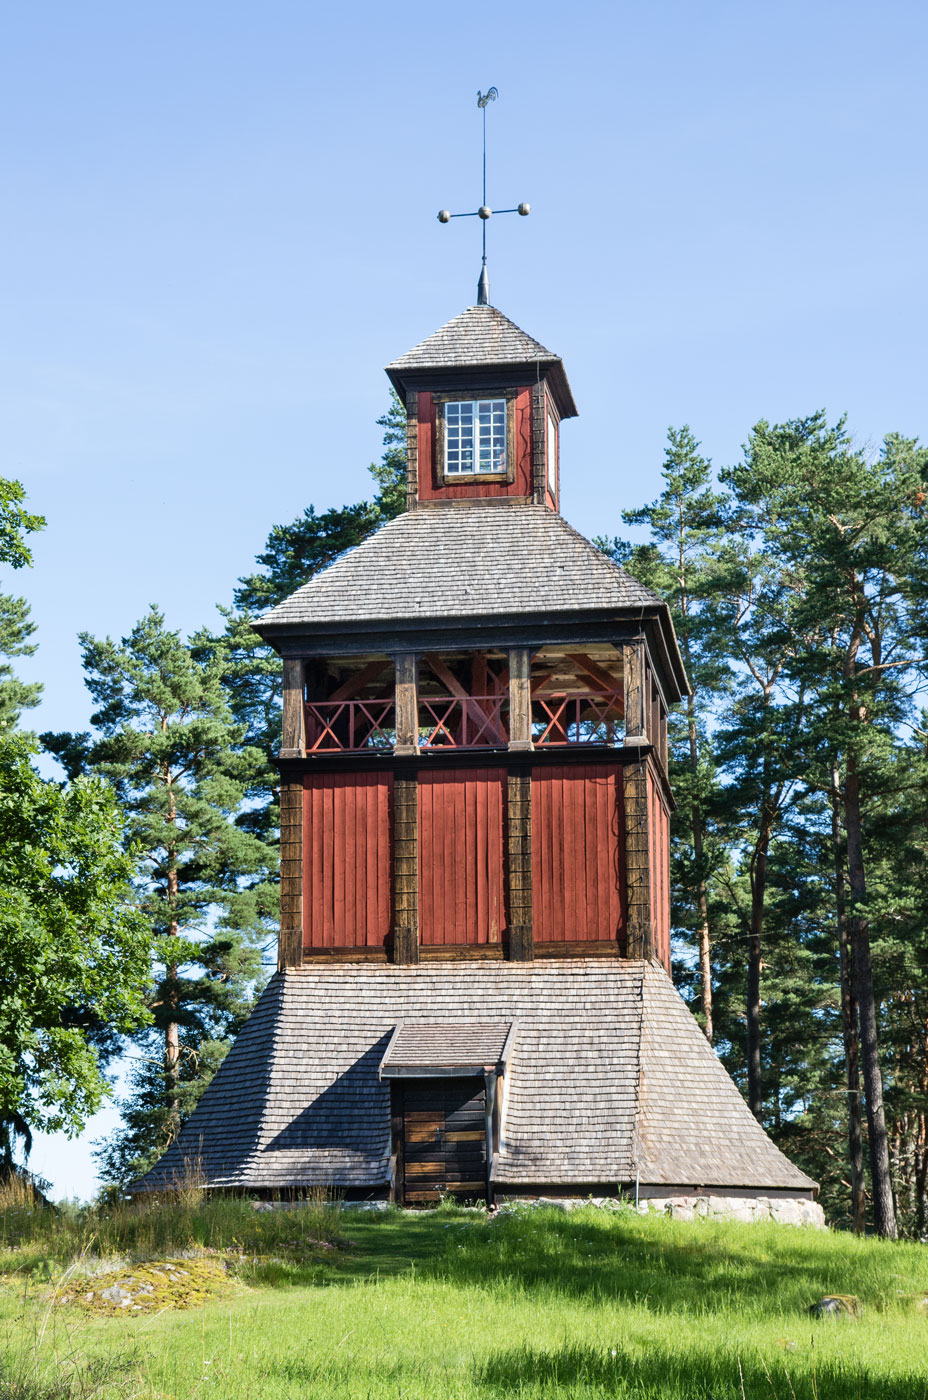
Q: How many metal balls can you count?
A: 3